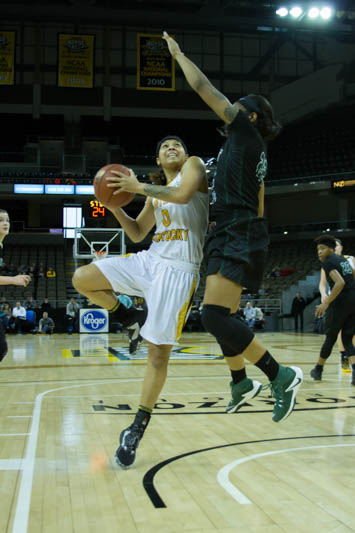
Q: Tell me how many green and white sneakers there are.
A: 2